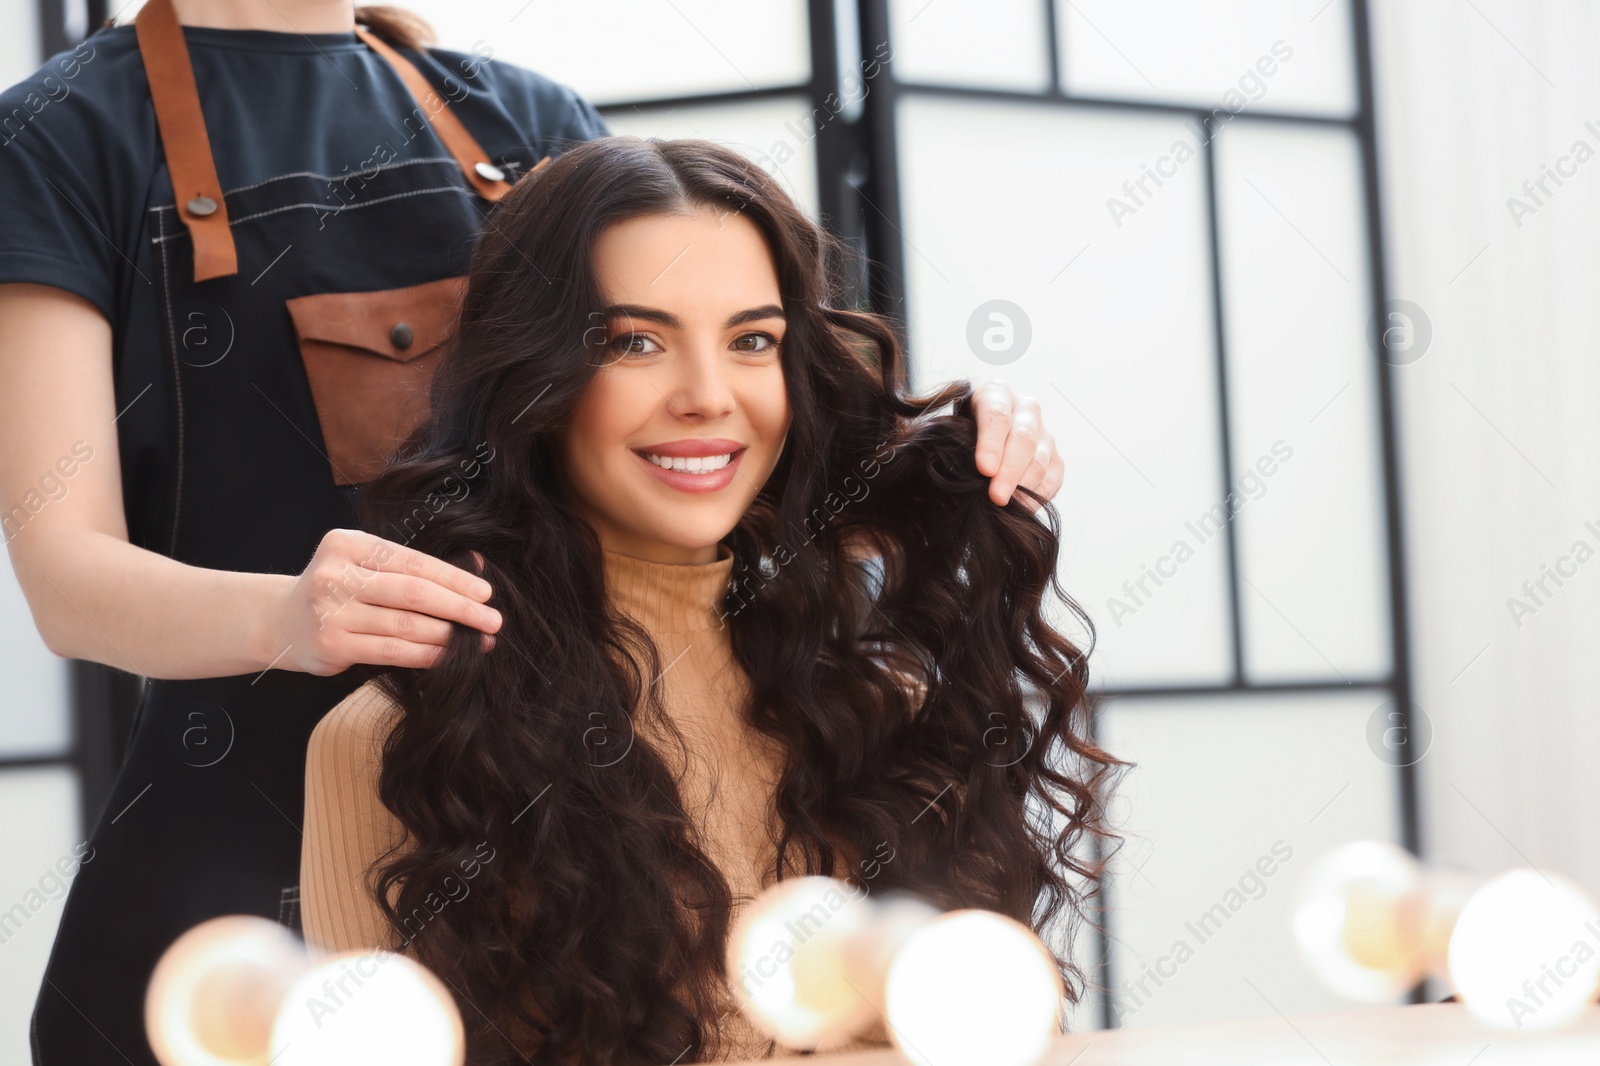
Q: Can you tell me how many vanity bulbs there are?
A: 6